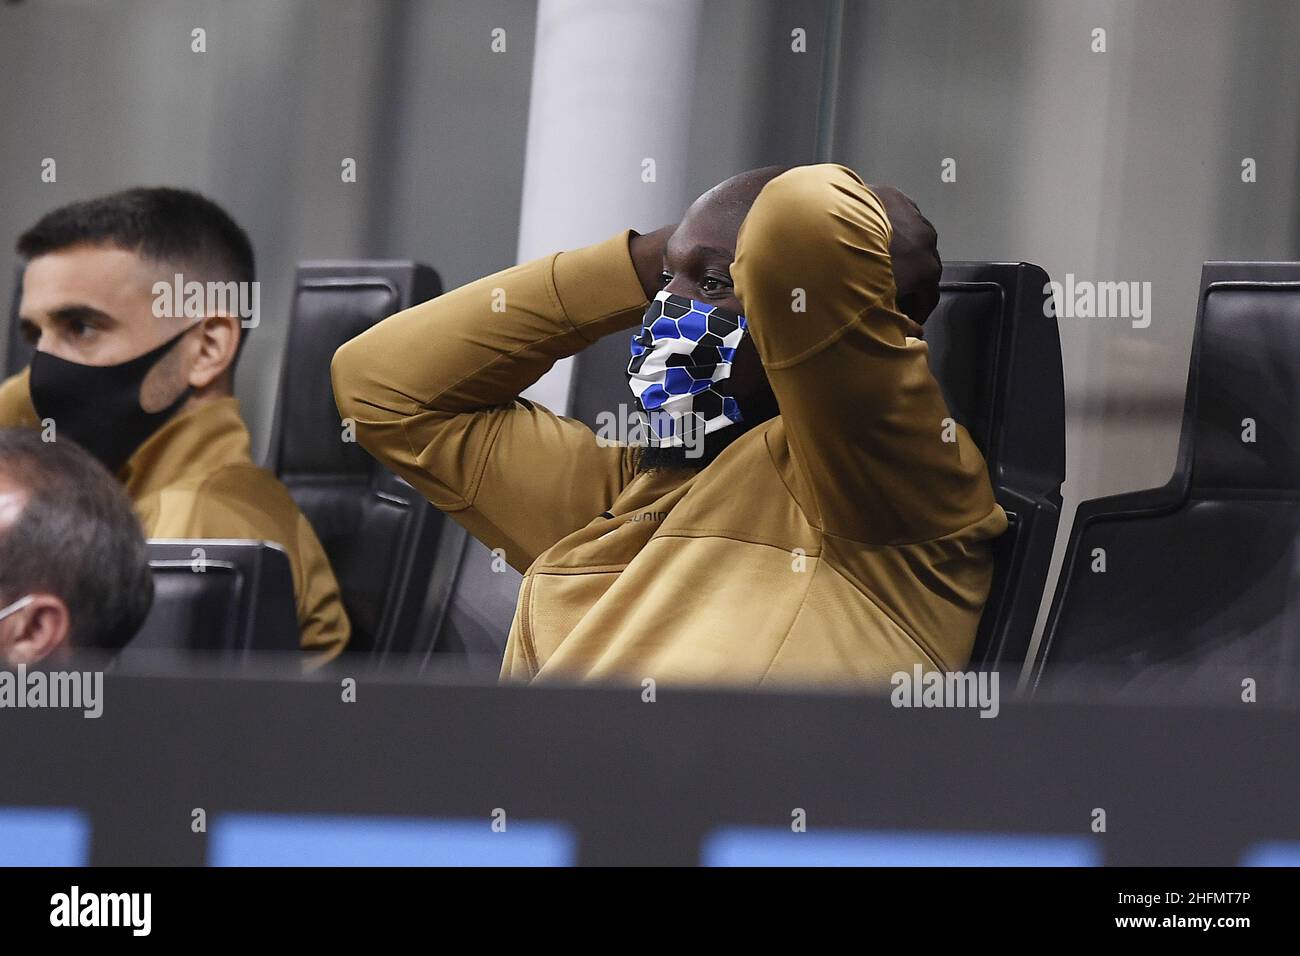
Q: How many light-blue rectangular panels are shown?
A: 4